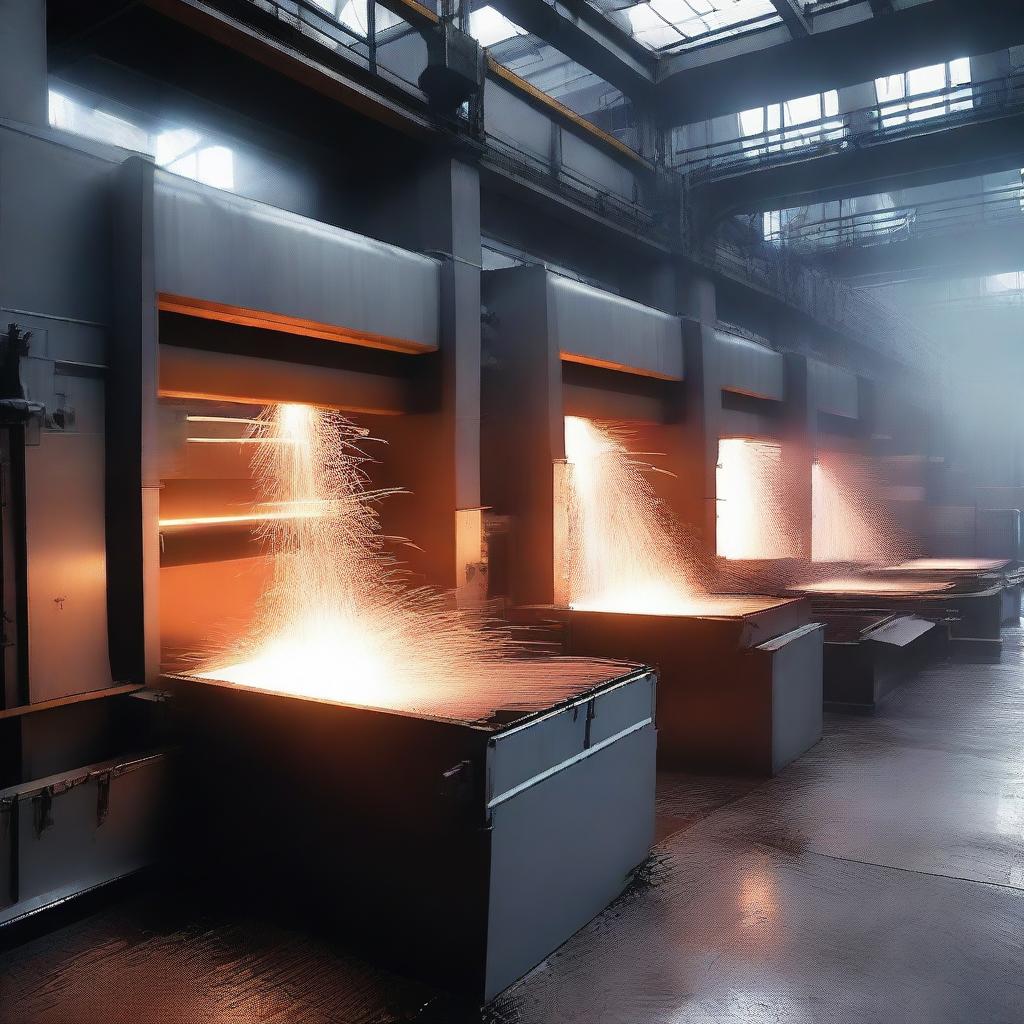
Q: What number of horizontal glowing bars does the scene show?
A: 3